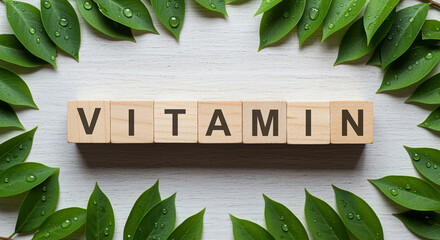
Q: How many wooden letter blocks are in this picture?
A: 7